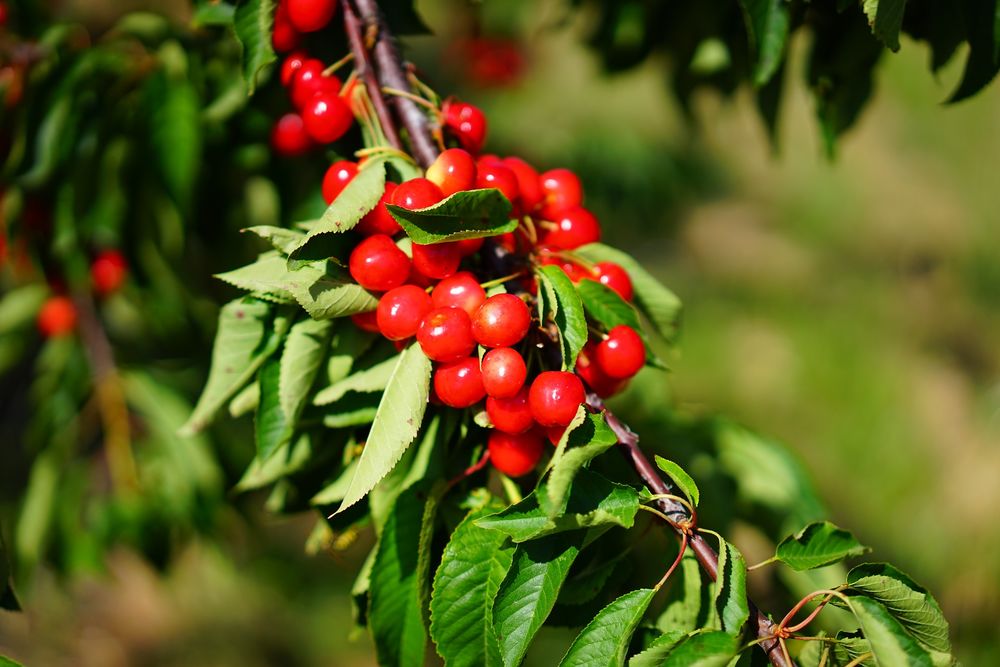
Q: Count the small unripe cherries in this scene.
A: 0